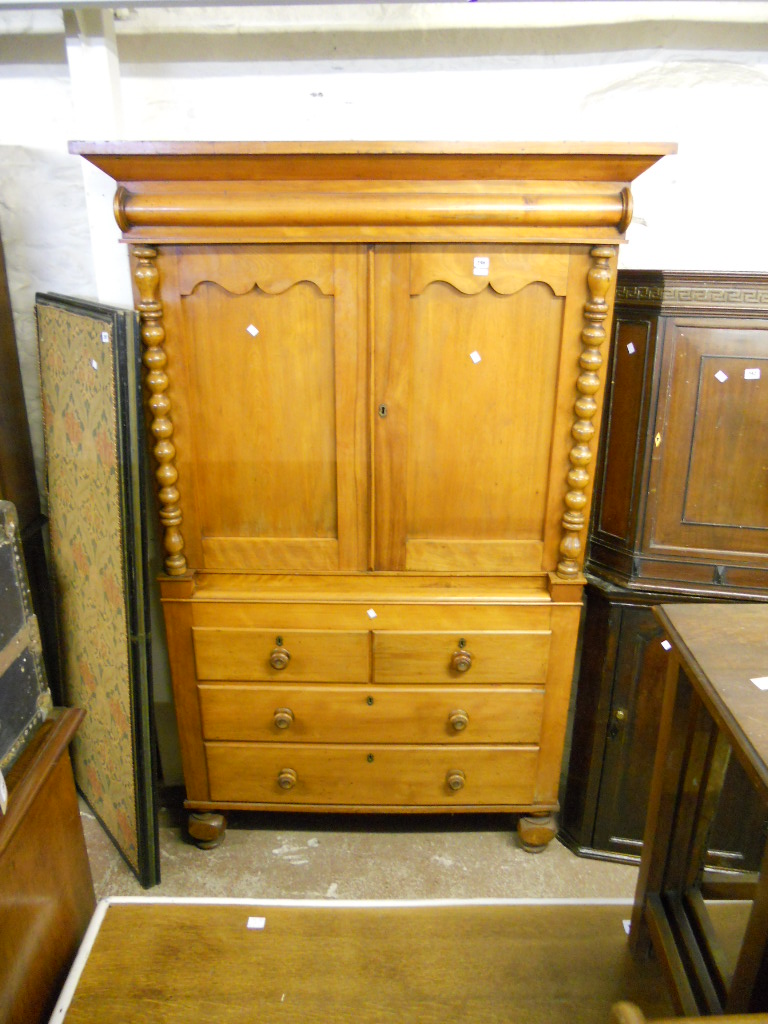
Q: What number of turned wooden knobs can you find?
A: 6